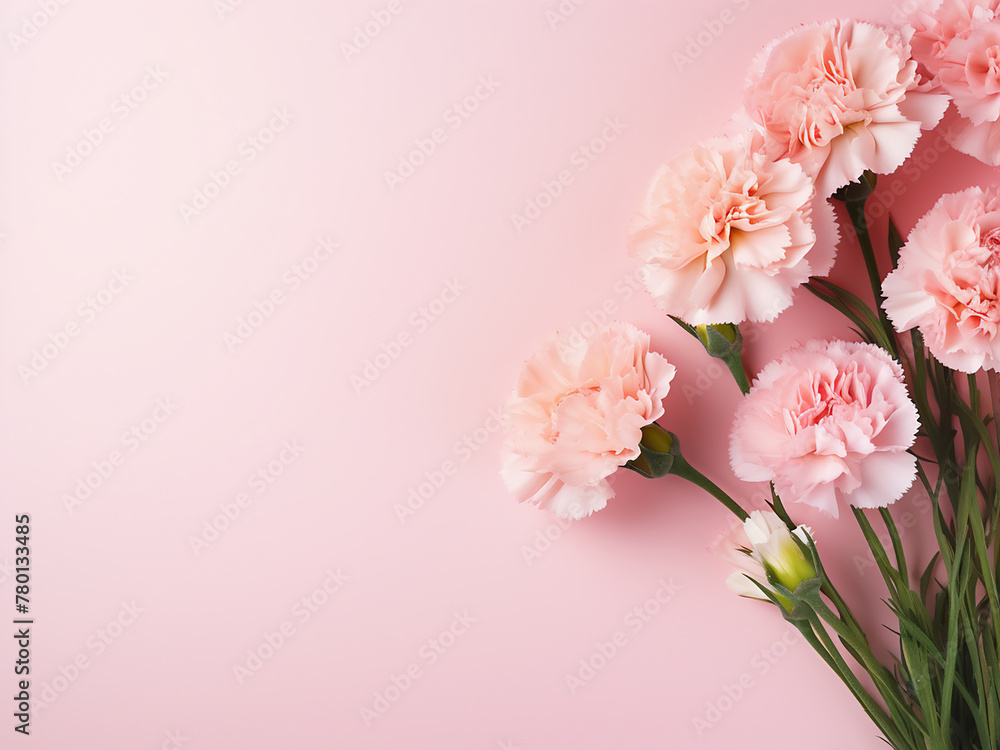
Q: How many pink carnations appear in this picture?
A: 6